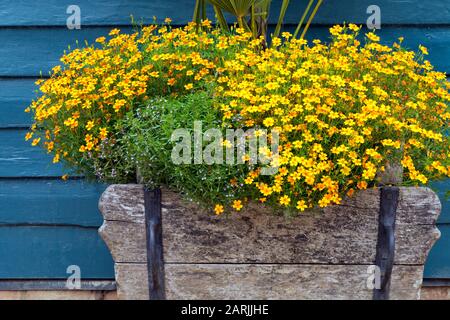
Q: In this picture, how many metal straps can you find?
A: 2